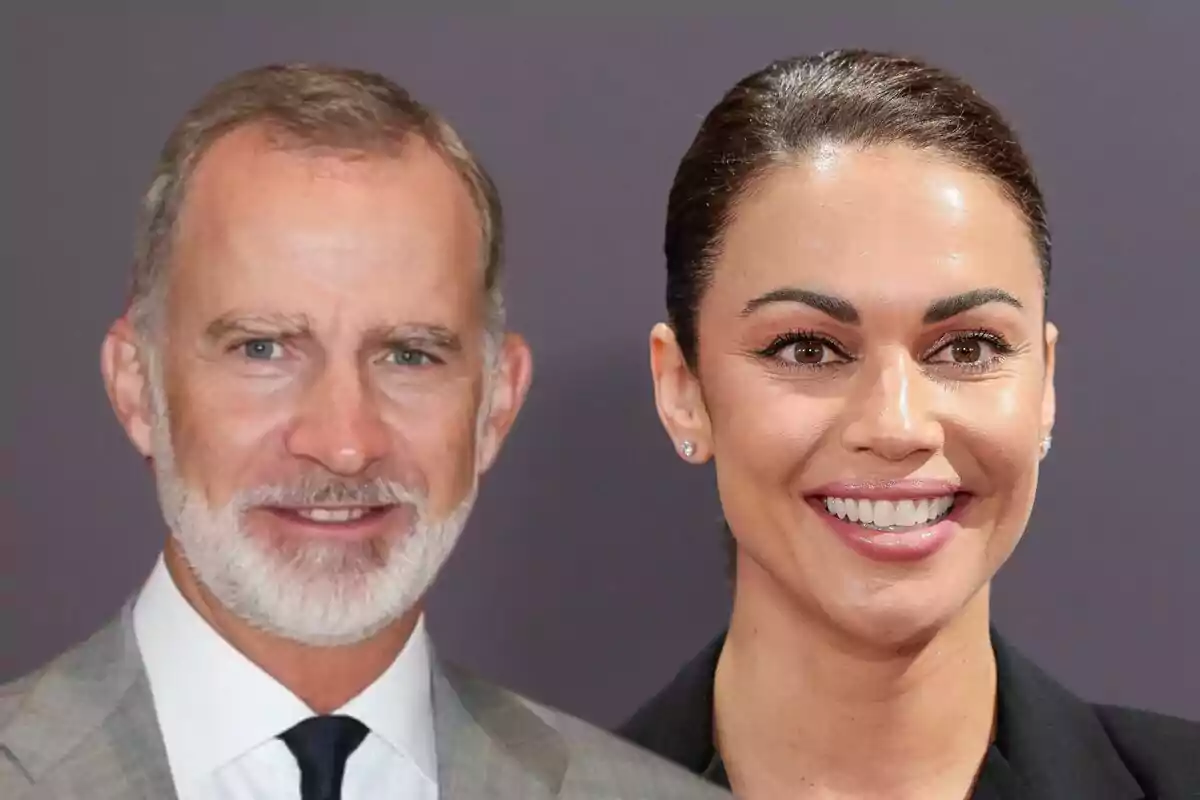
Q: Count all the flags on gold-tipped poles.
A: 0